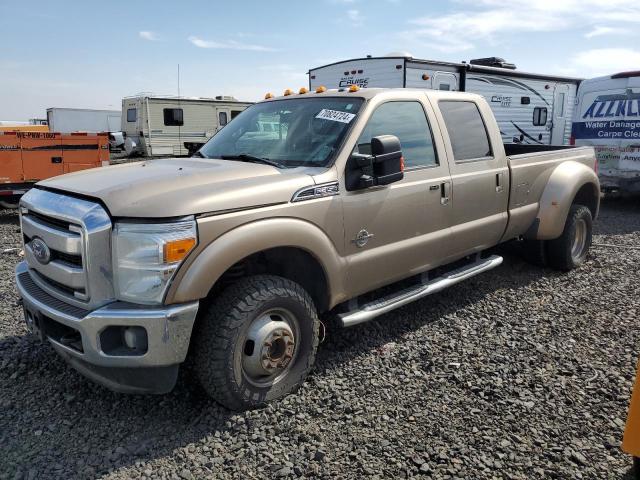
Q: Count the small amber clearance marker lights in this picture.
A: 5